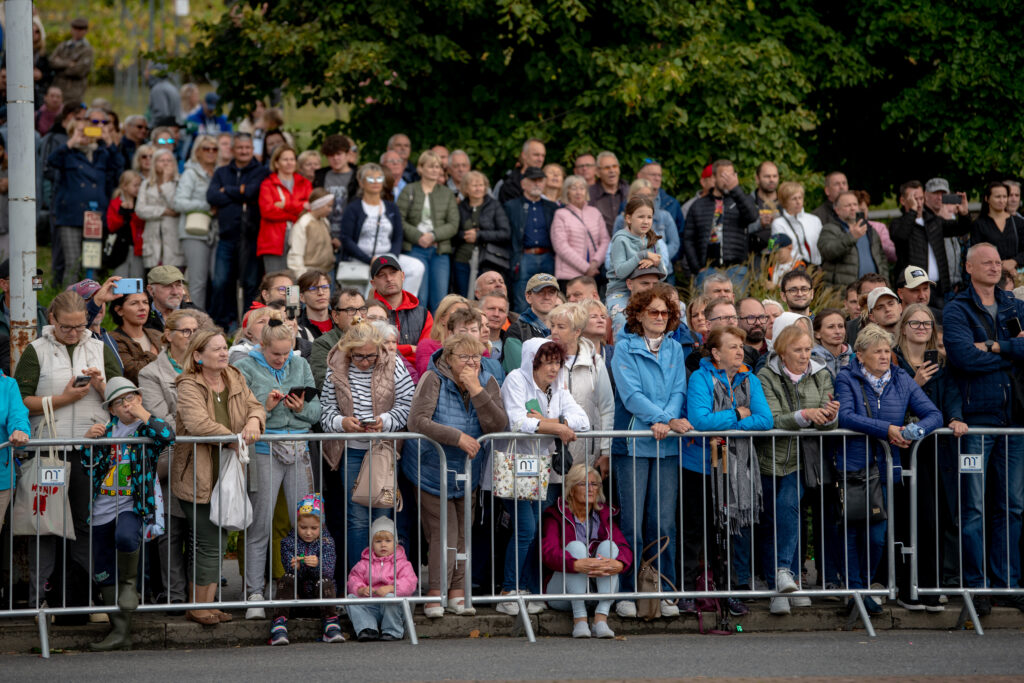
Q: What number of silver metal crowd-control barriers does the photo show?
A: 3